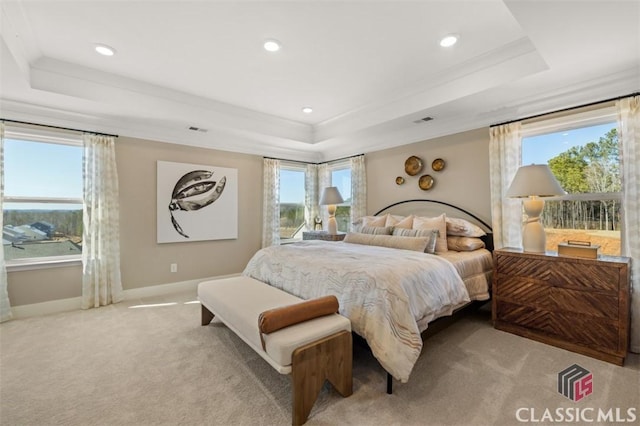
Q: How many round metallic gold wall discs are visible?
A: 4